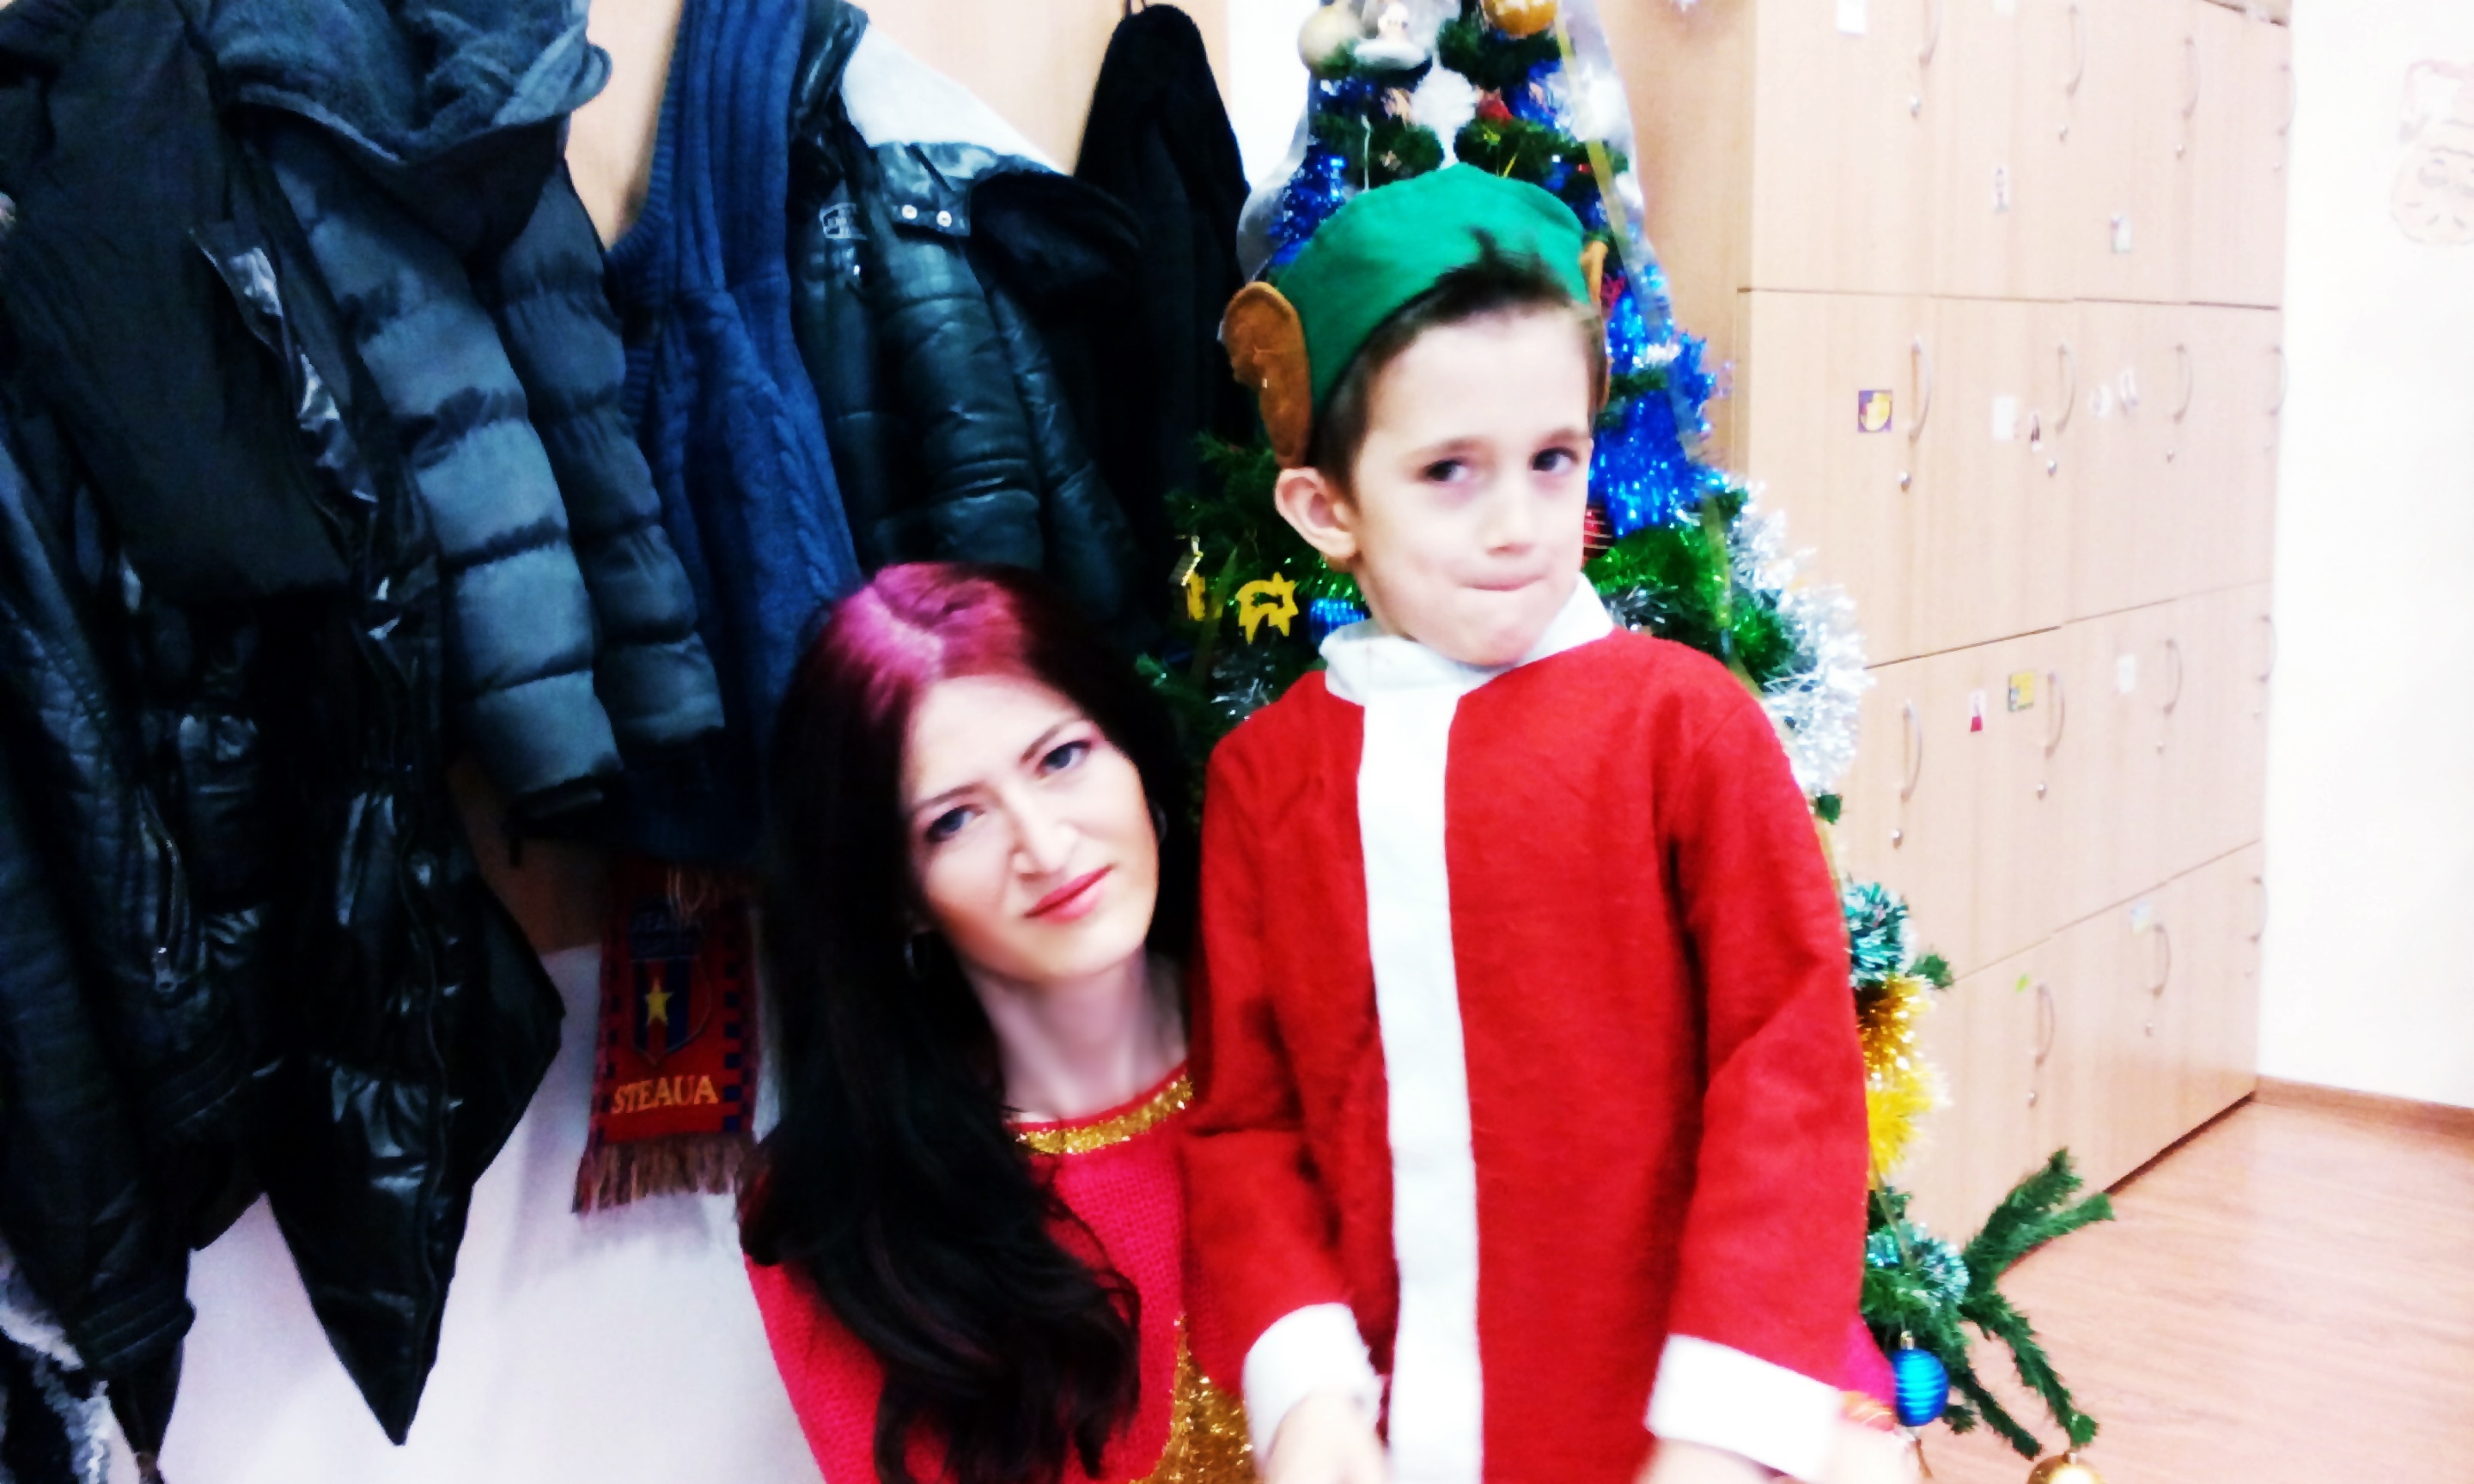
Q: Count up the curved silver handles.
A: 15